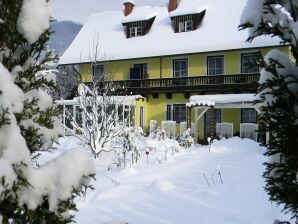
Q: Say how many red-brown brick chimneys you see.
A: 2